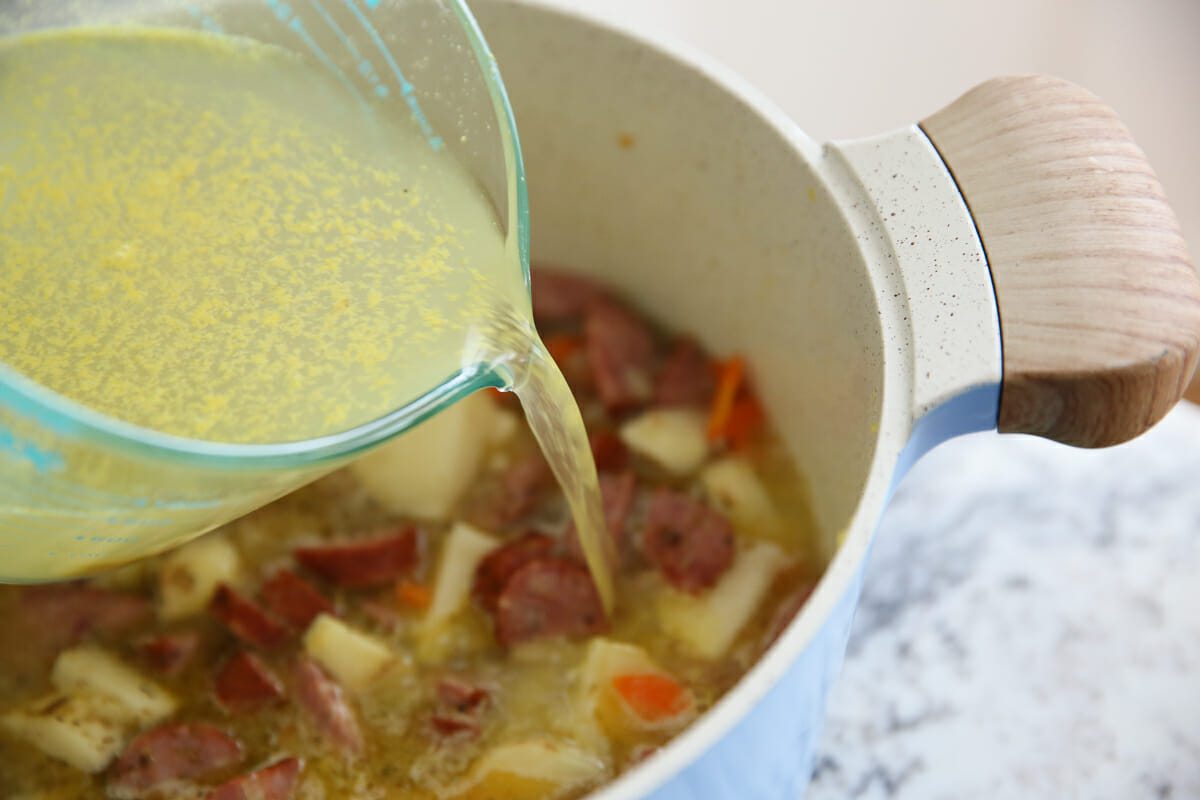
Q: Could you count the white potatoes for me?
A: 11